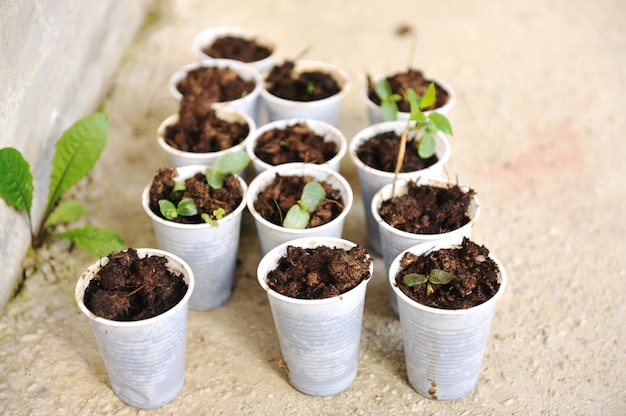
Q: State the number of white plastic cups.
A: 13